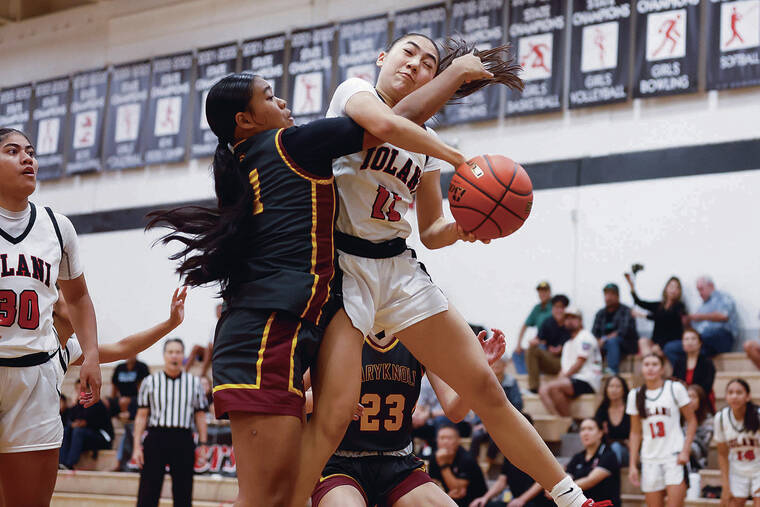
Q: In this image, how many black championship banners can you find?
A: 15